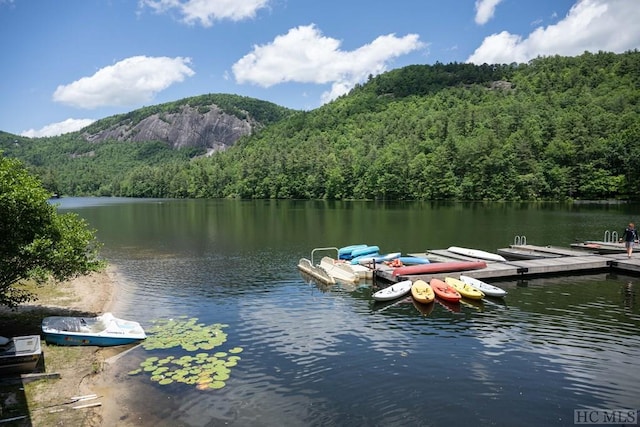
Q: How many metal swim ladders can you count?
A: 2